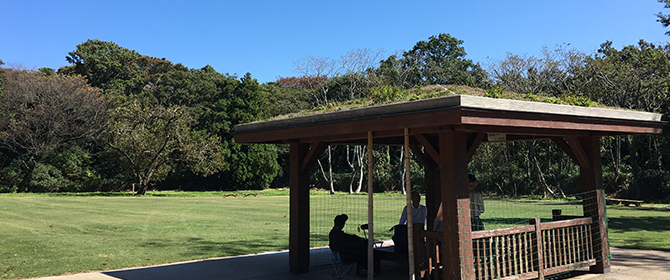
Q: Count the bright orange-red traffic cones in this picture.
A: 0